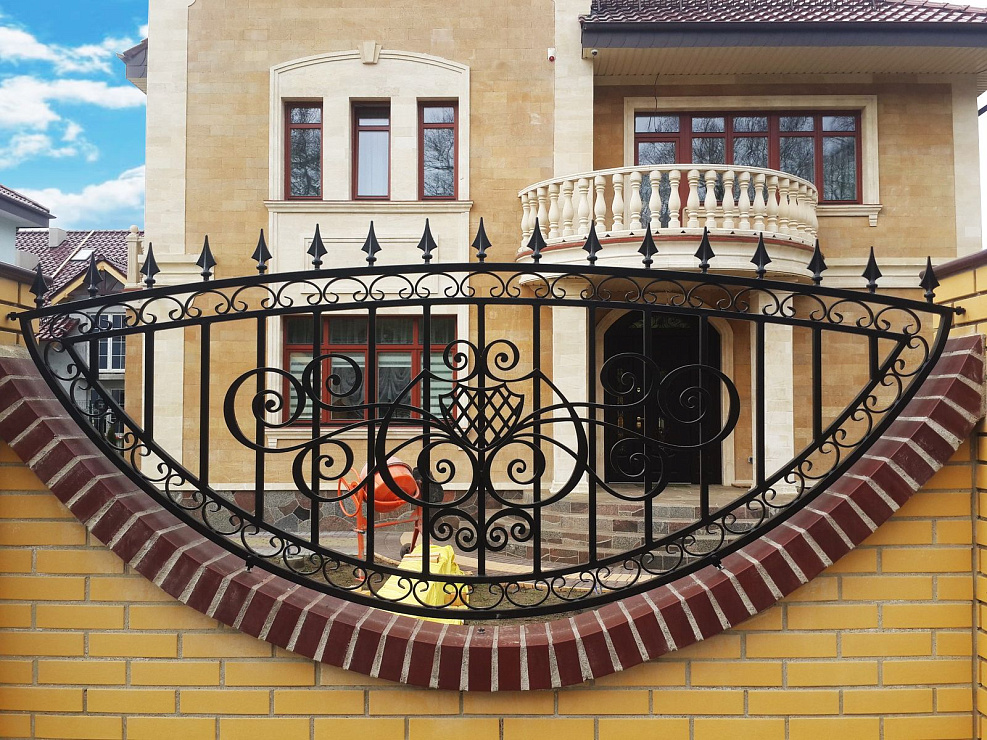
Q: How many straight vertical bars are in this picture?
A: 15